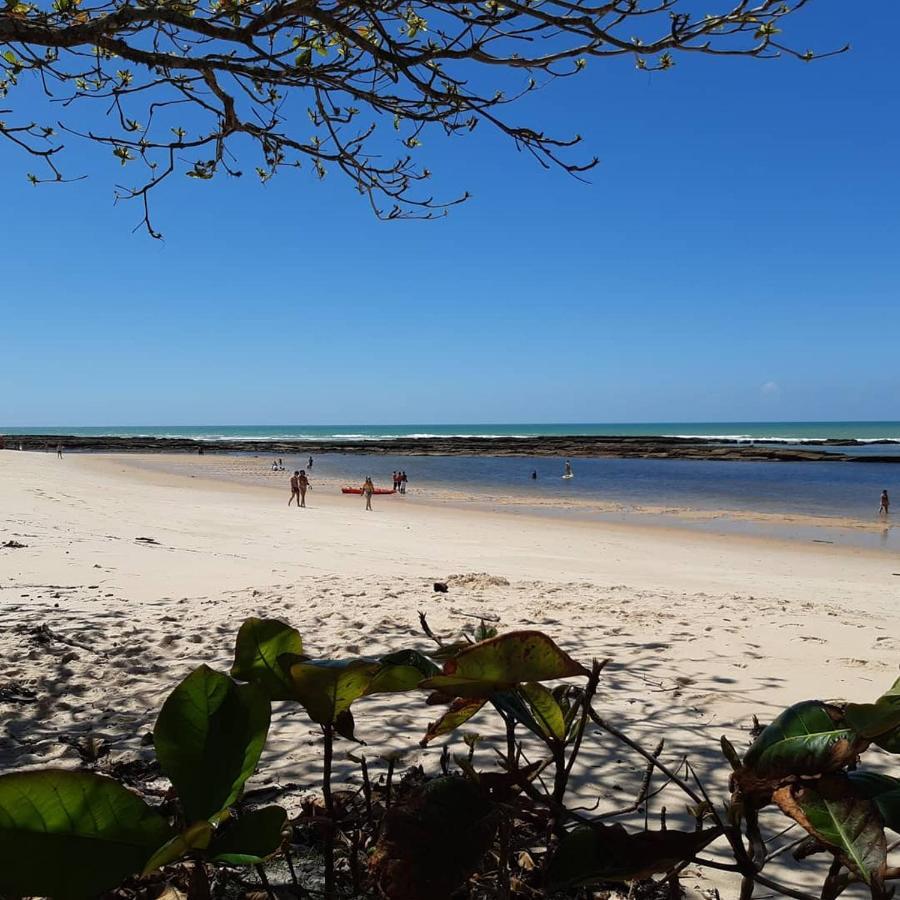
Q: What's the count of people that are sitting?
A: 2